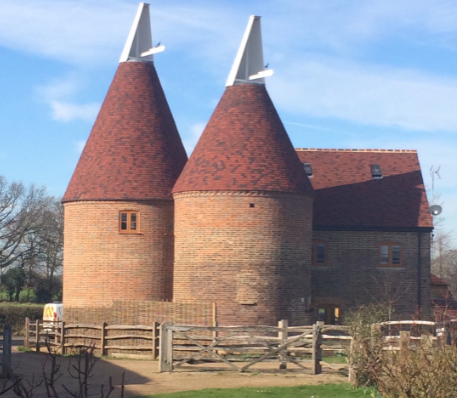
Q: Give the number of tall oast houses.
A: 2